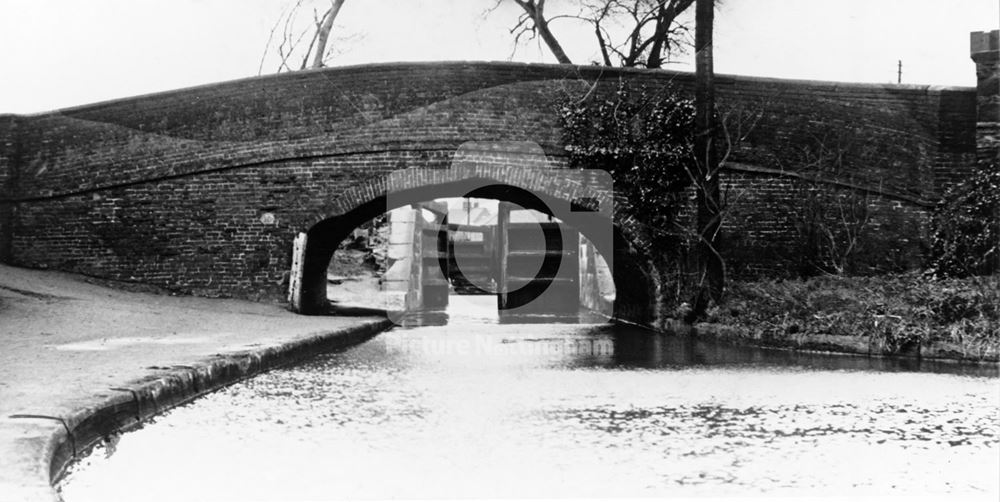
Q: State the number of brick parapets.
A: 1